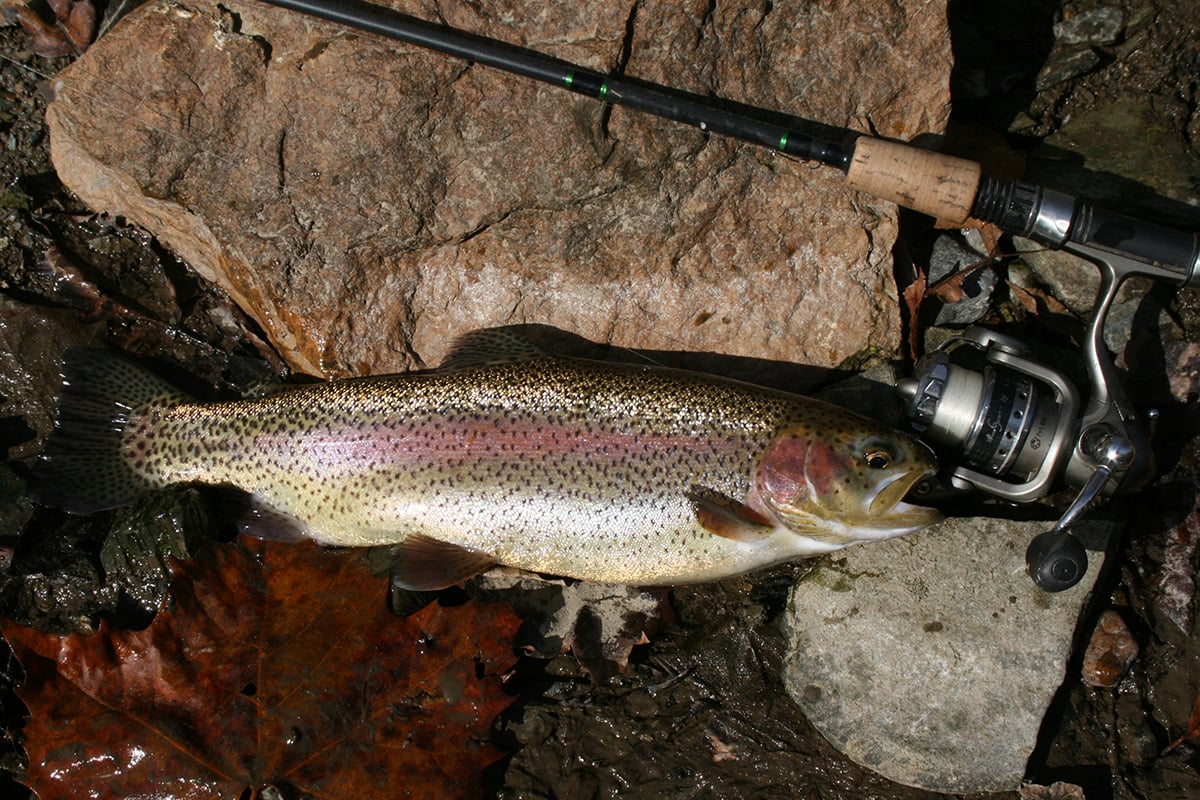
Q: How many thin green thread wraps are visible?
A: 3